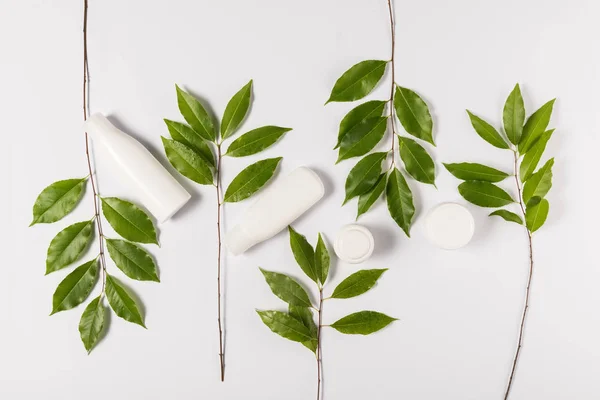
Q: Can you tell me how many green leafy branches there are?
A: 5